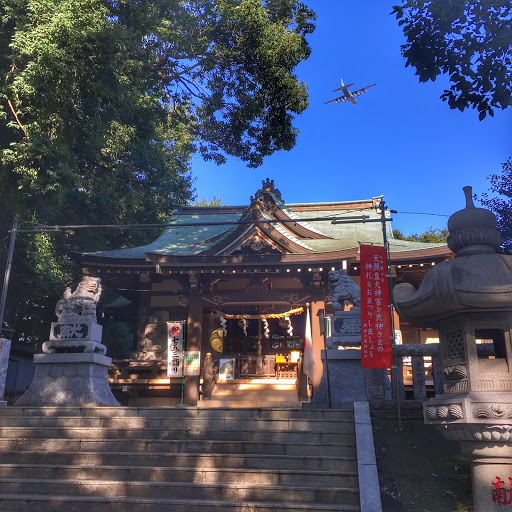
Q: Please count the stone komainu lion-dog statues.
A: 2